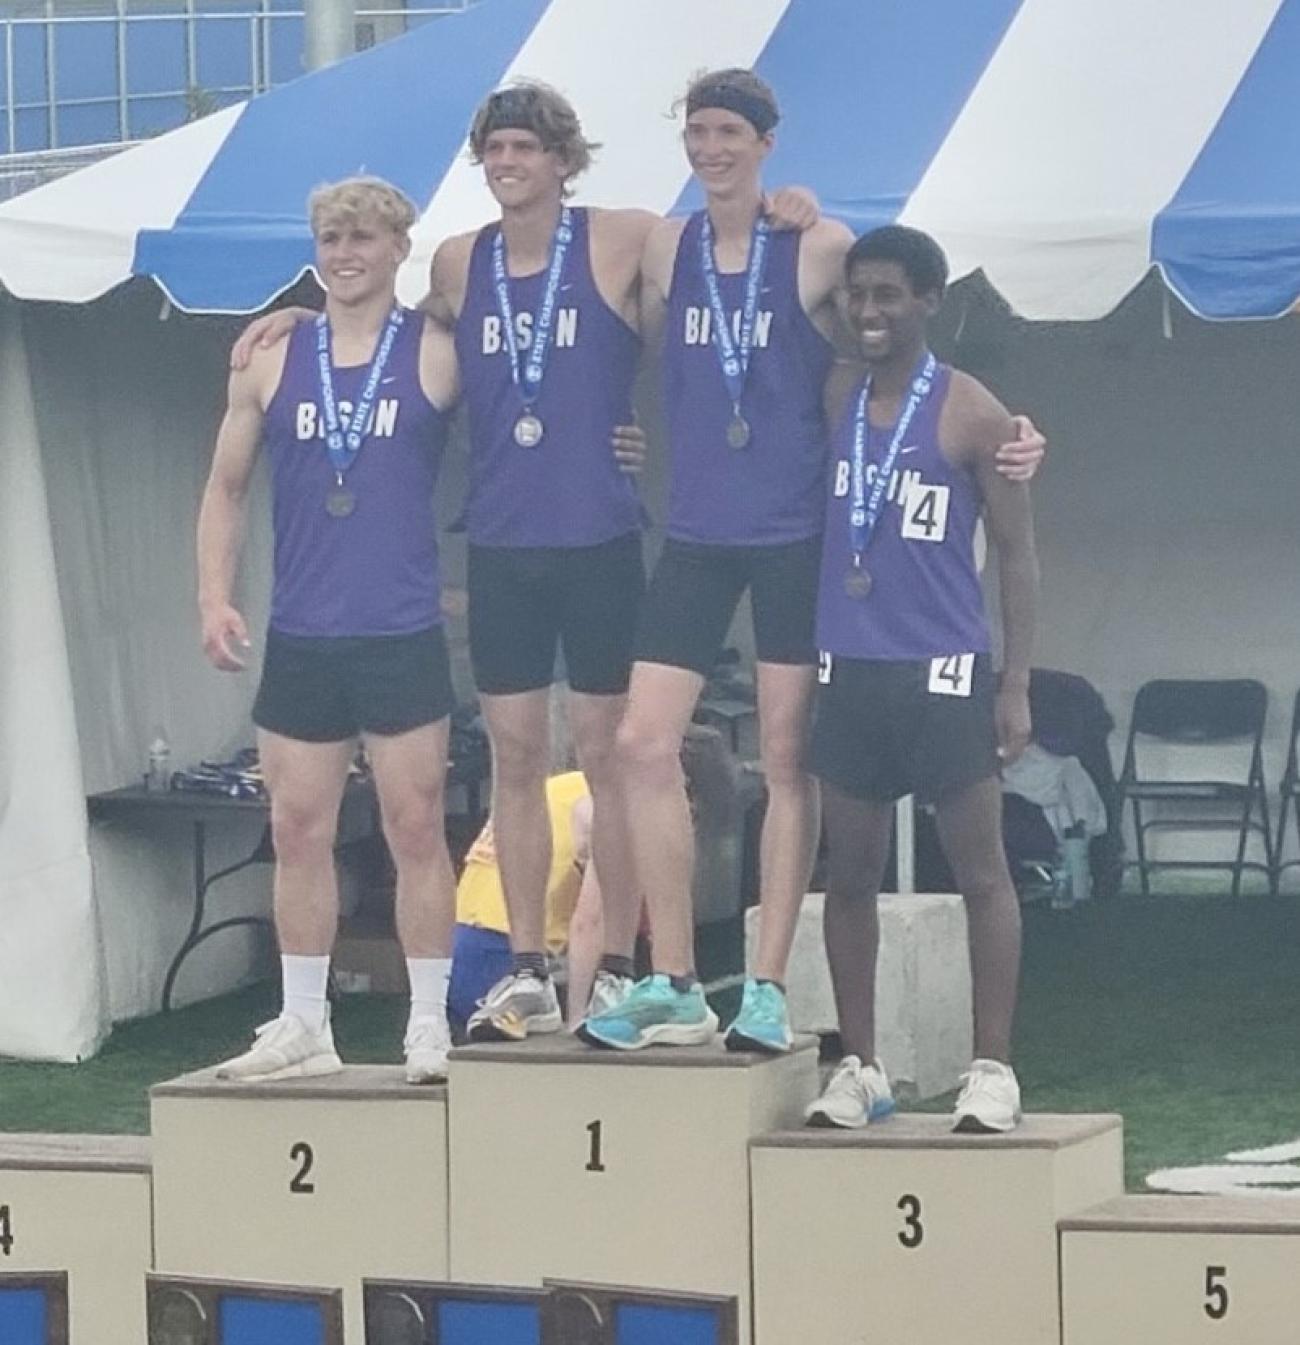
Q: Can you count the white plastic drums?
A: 0